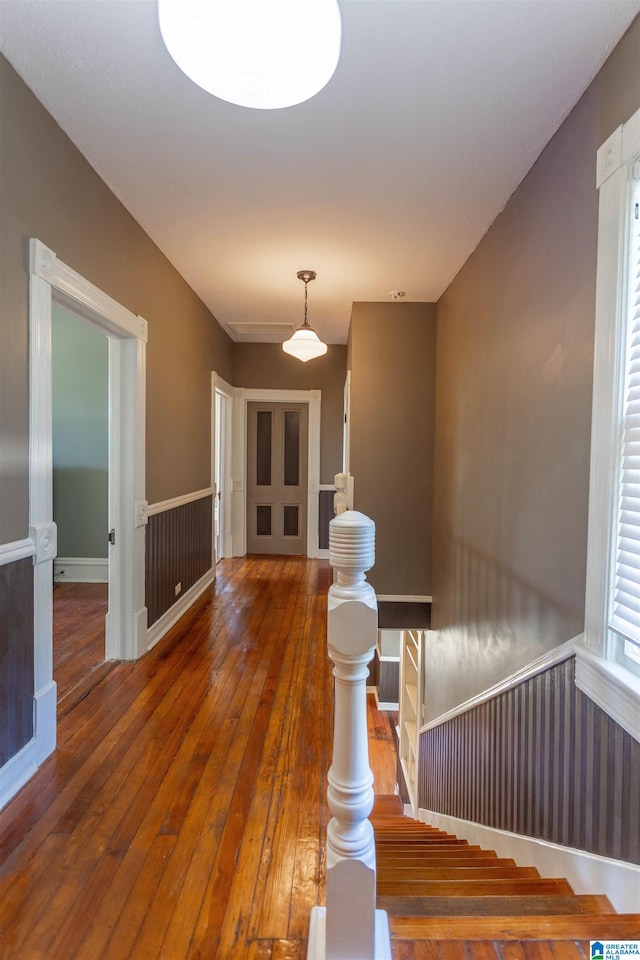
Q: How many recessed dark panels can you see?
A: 4